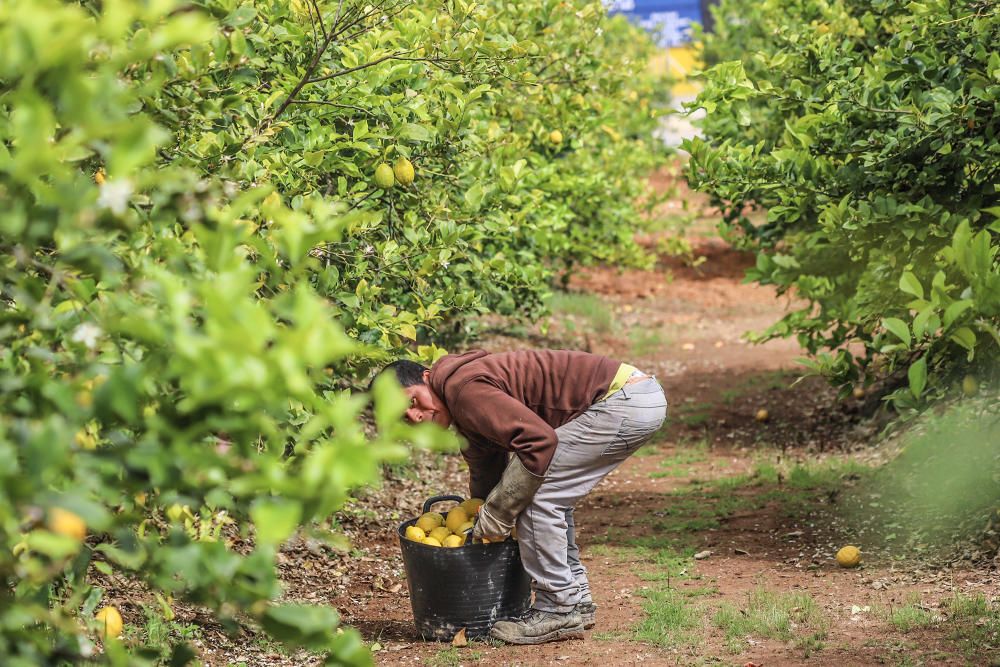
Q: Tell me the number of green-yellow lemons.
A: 2